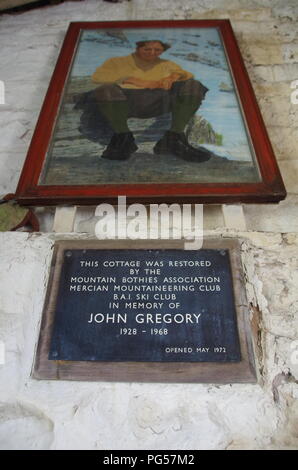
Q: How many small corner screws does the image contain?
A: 4